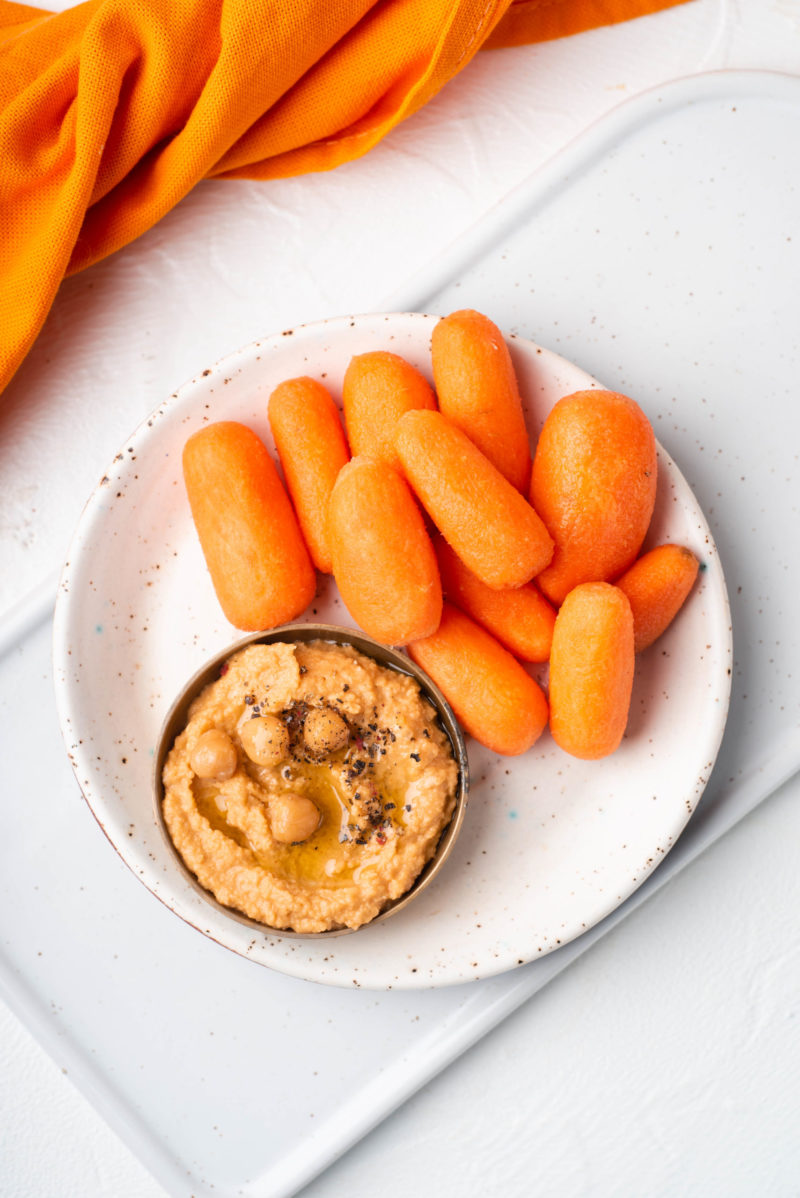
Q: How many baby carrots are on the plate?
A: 11